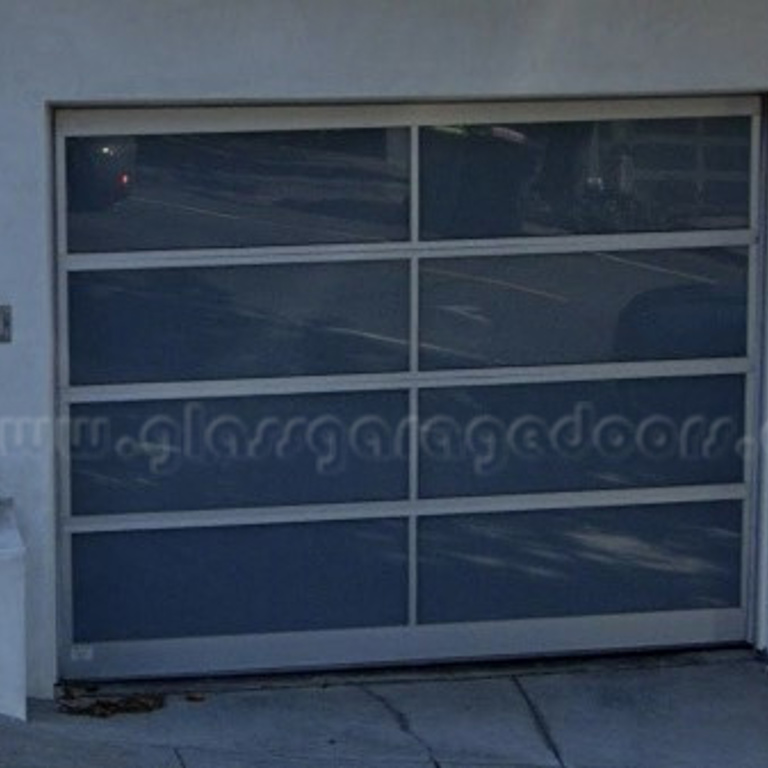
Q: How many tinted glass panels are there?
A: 8